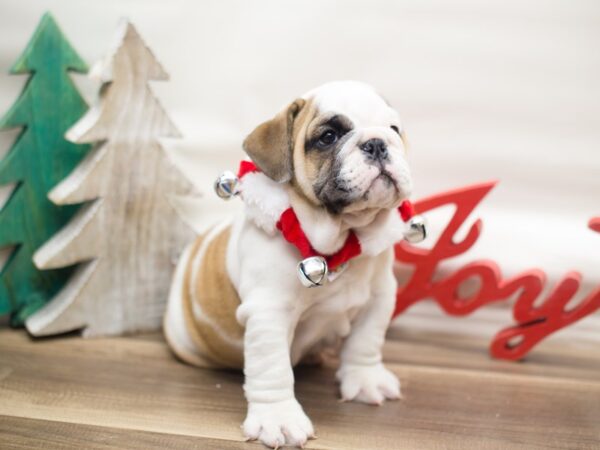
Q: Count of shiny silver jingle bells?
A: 3